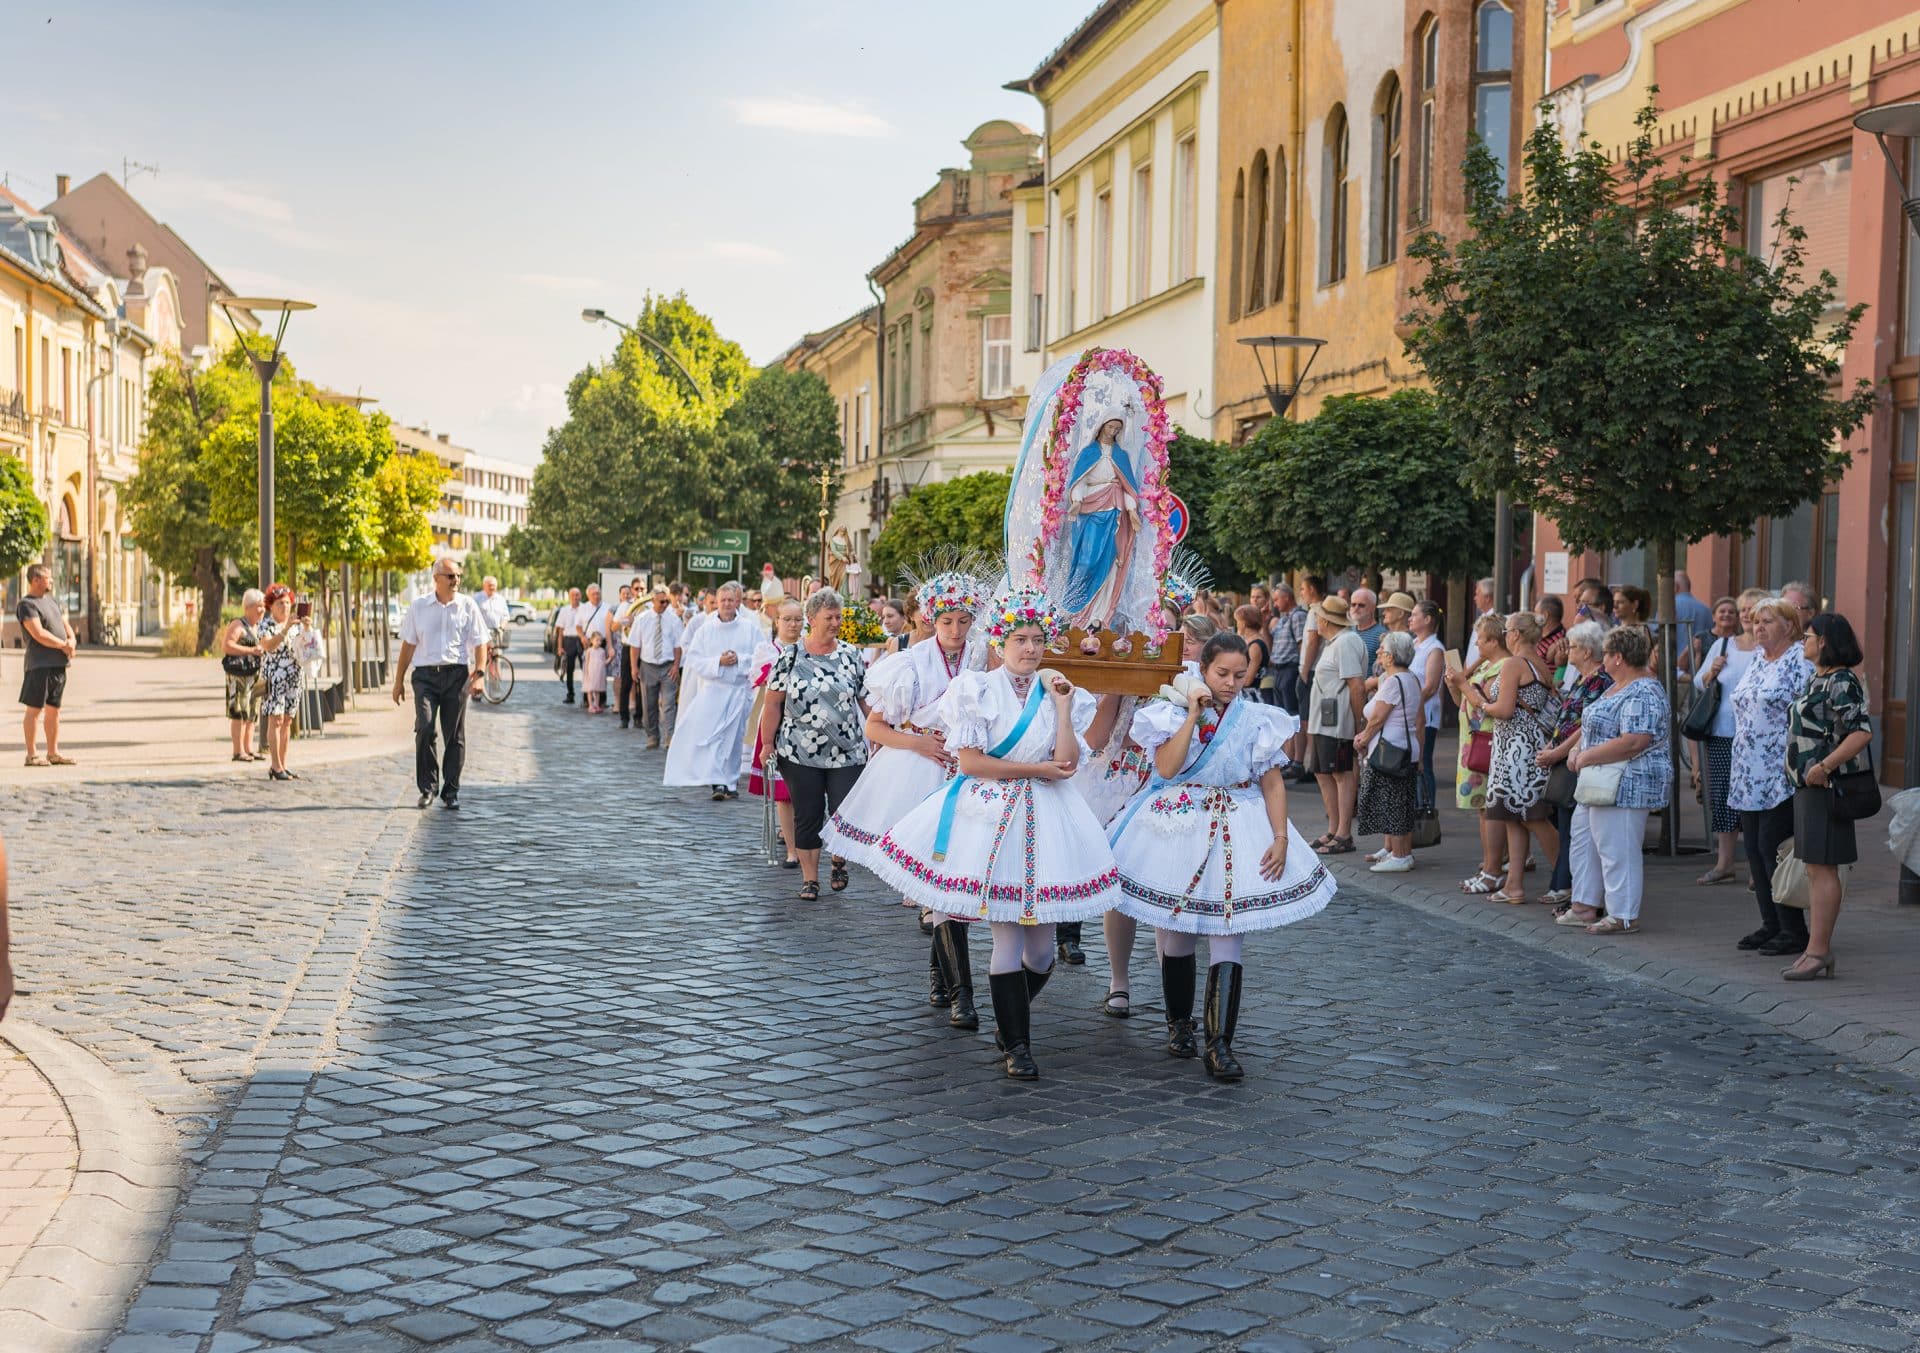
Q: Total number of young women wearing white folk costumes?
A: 4